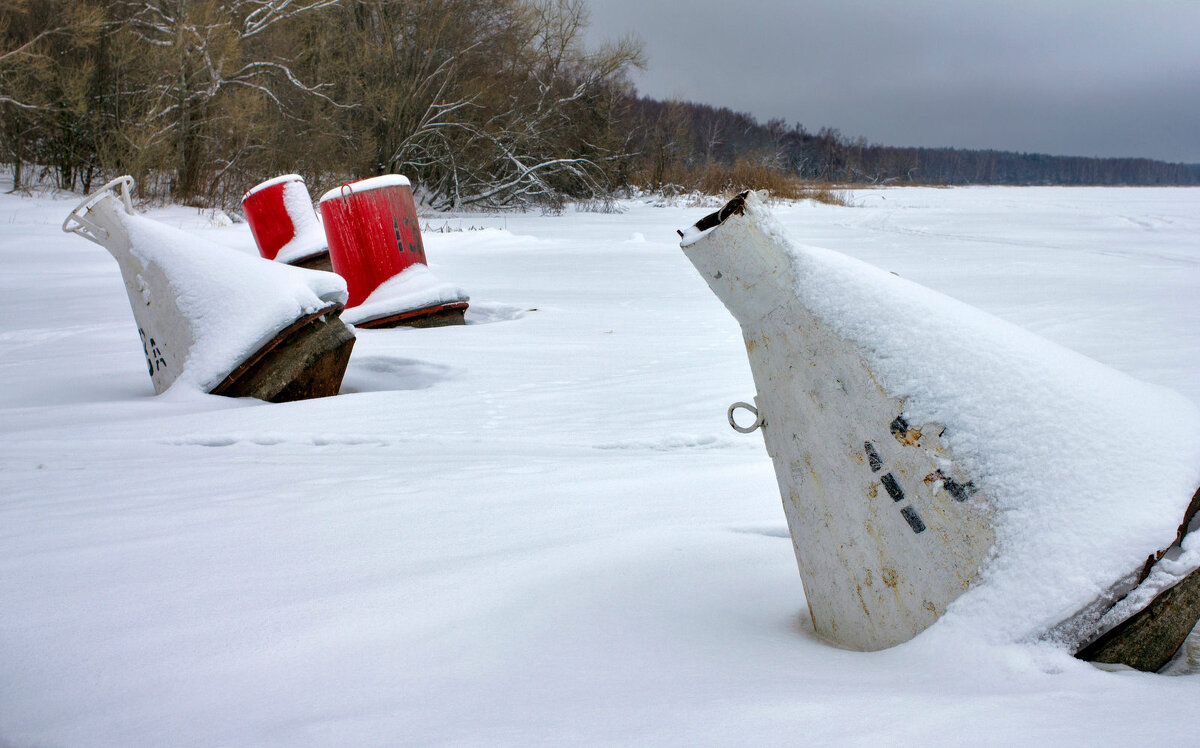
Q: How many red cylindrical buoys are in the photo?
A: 2